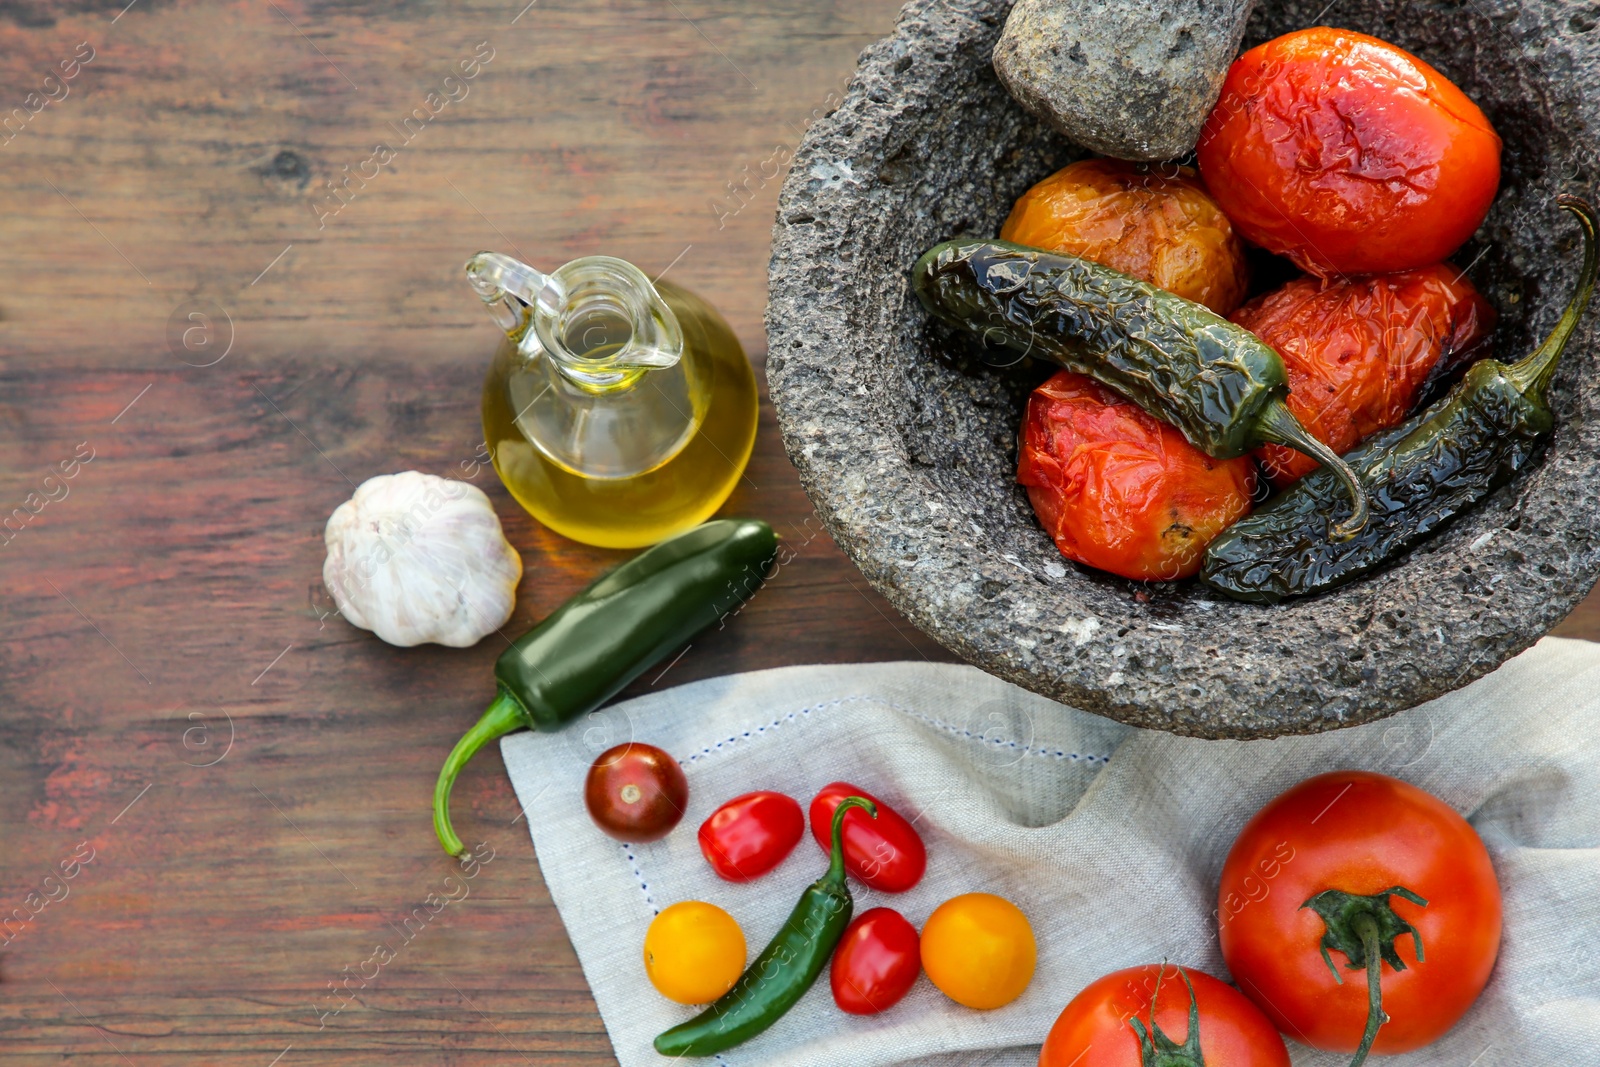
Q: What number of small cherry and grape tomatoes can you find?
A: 6